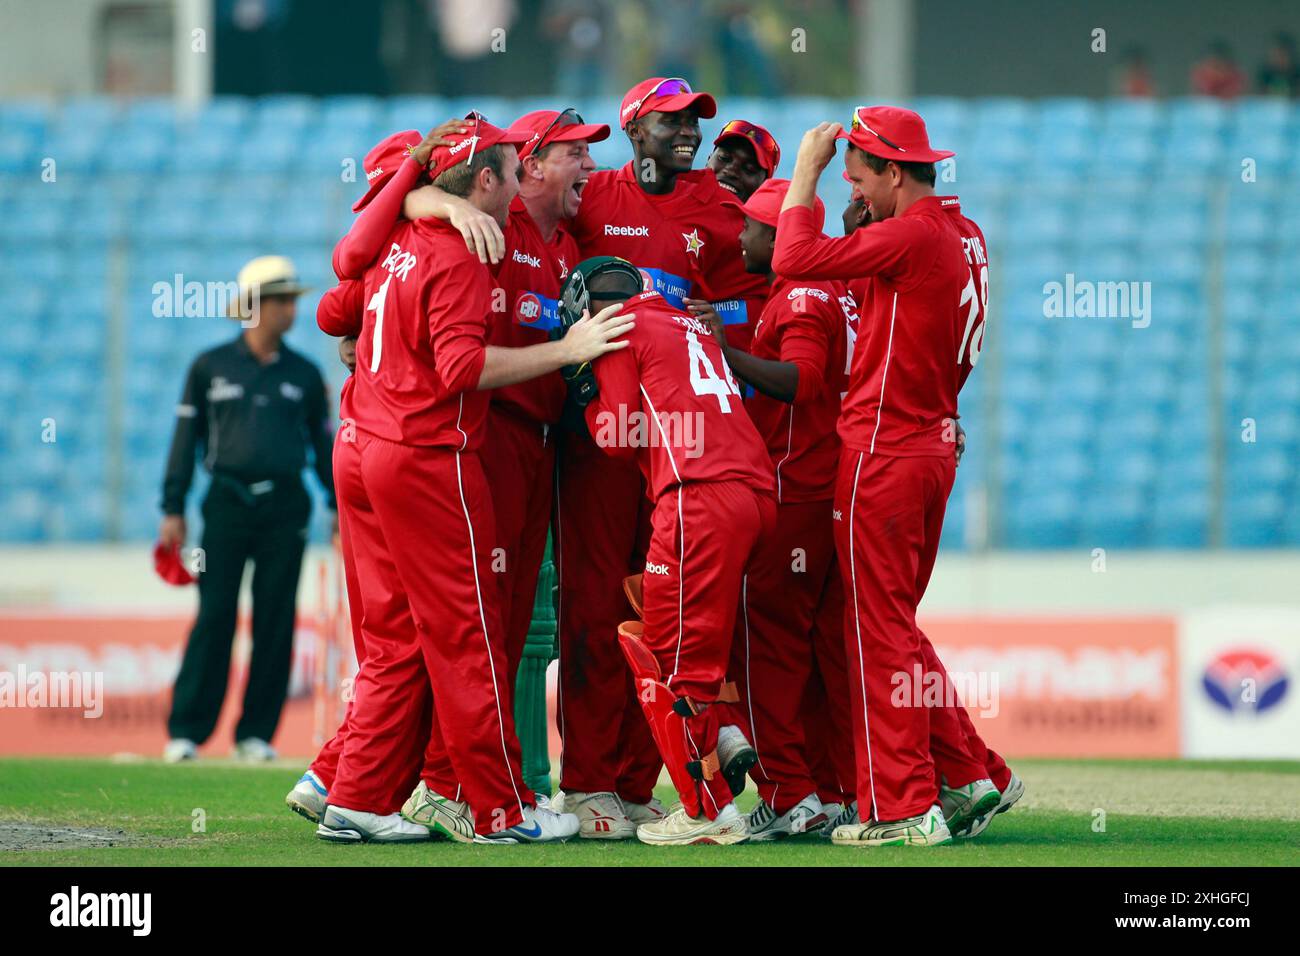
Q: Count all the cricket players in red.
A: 9